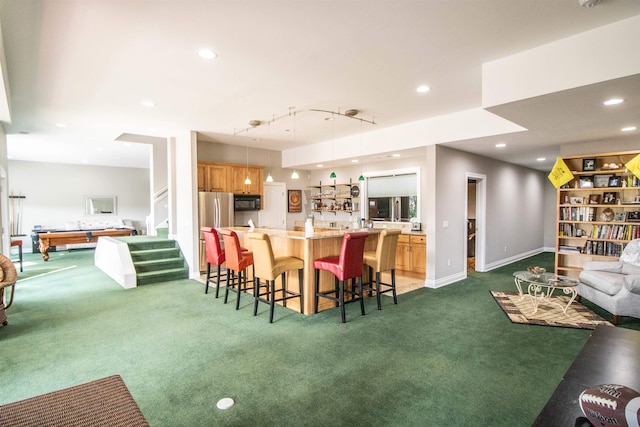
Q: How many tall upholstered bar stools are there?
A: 5